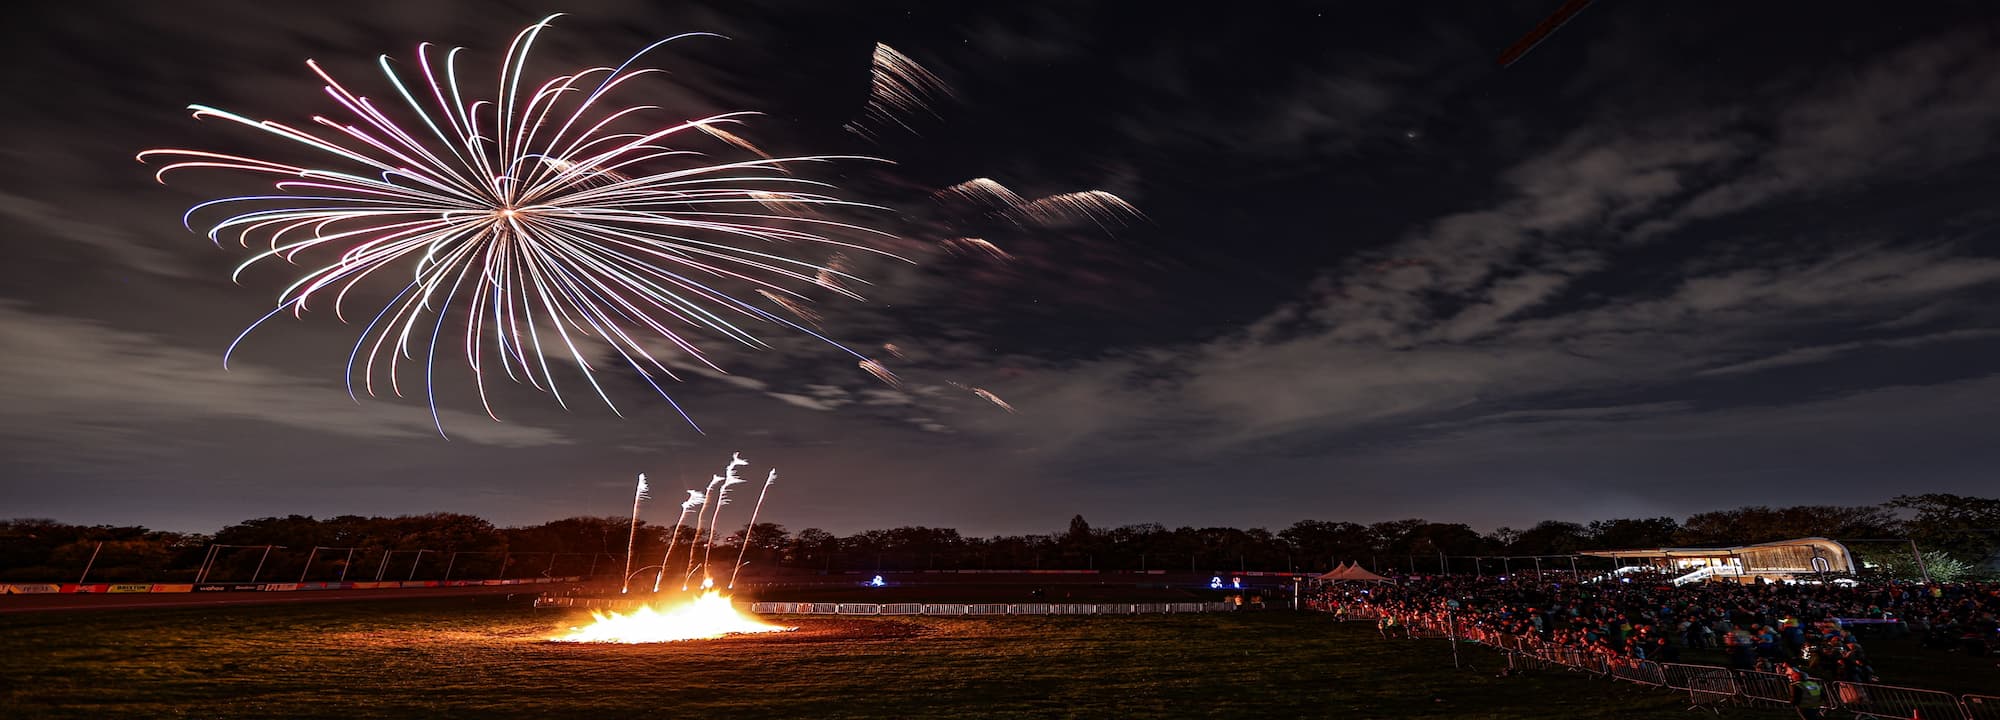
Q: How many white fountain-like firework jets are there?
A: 5